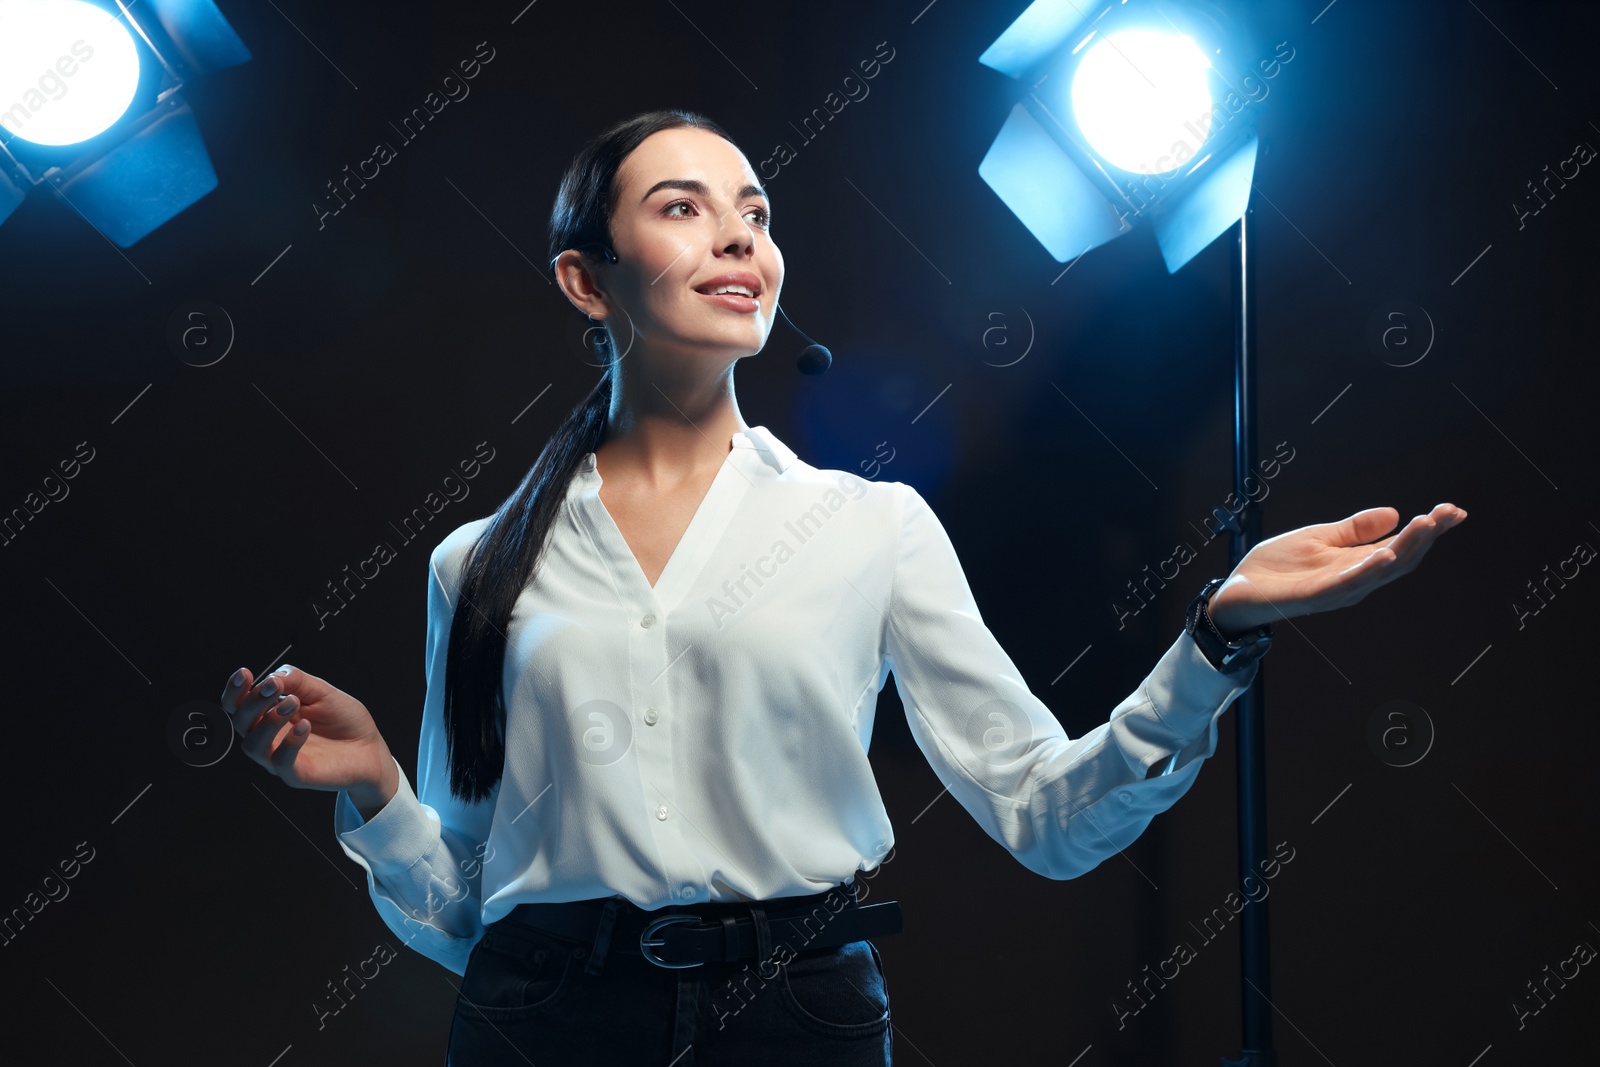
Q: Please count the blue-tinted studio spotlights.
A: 2